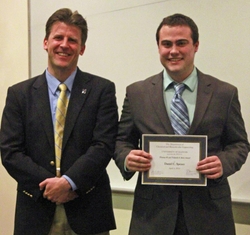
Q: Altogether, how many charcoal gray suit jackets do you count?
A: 1